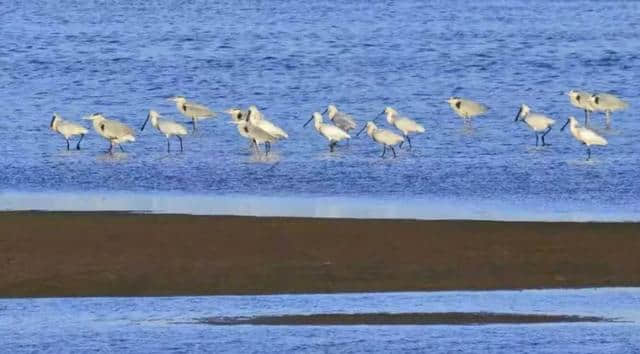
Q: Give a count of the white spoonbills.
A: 9